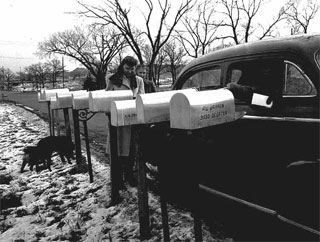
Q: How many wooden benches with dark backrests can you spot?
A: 0